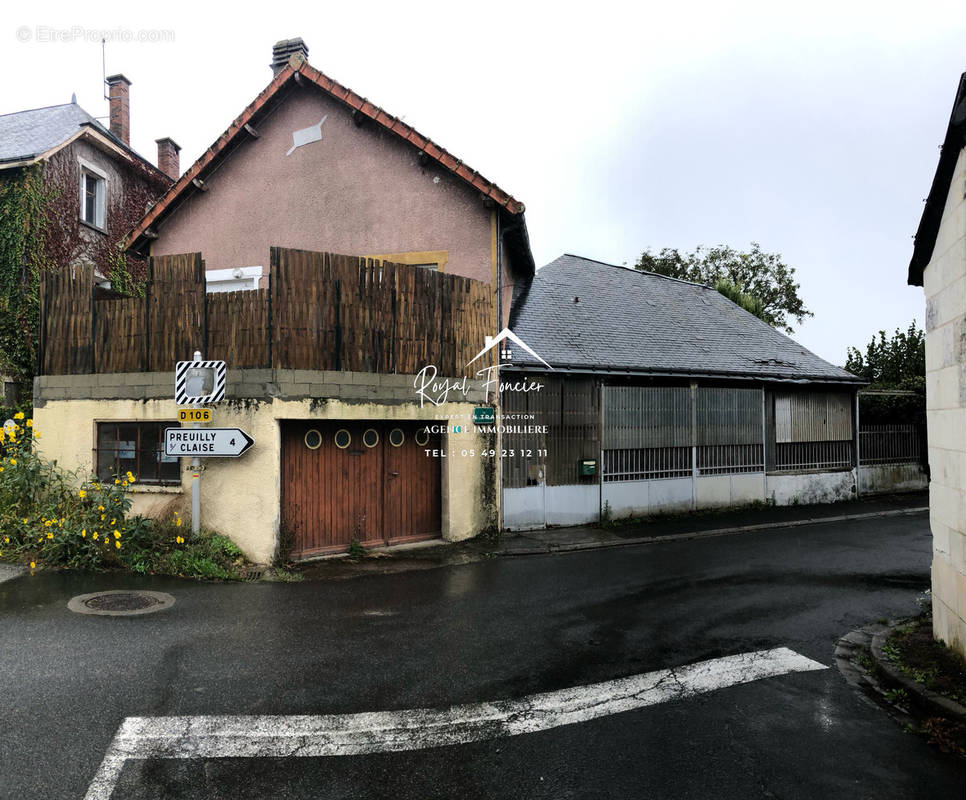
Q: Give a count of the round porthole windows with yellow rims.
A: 5